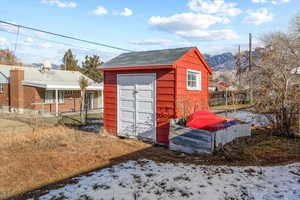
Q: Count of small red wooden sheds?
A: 1